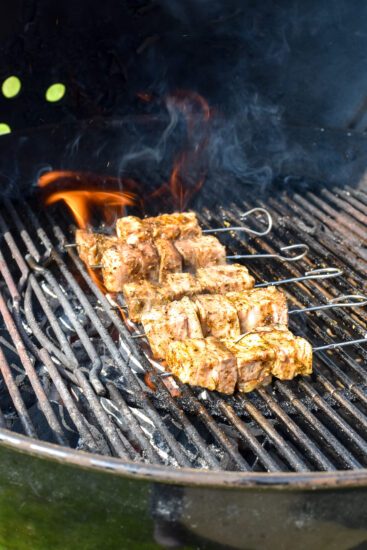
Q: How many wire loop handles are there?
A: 4